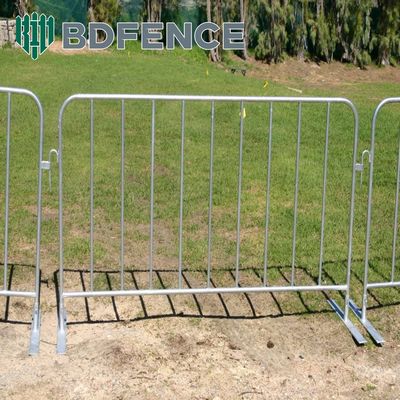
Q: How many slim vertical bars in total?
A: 11